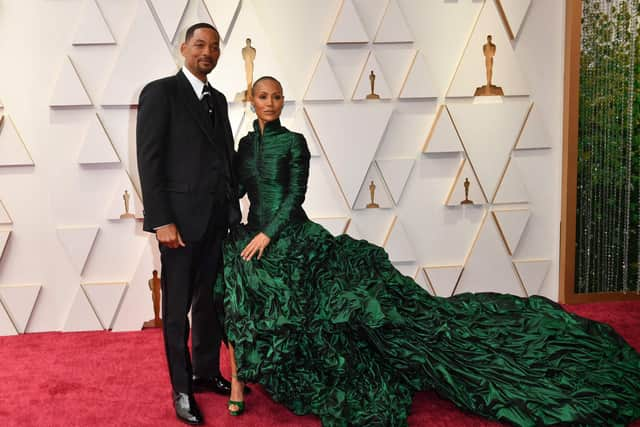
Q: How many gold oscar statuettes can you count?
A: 7